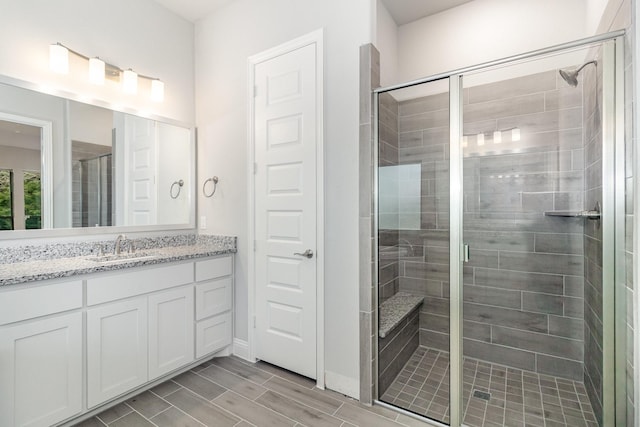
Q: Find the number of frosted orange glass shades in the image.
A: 0